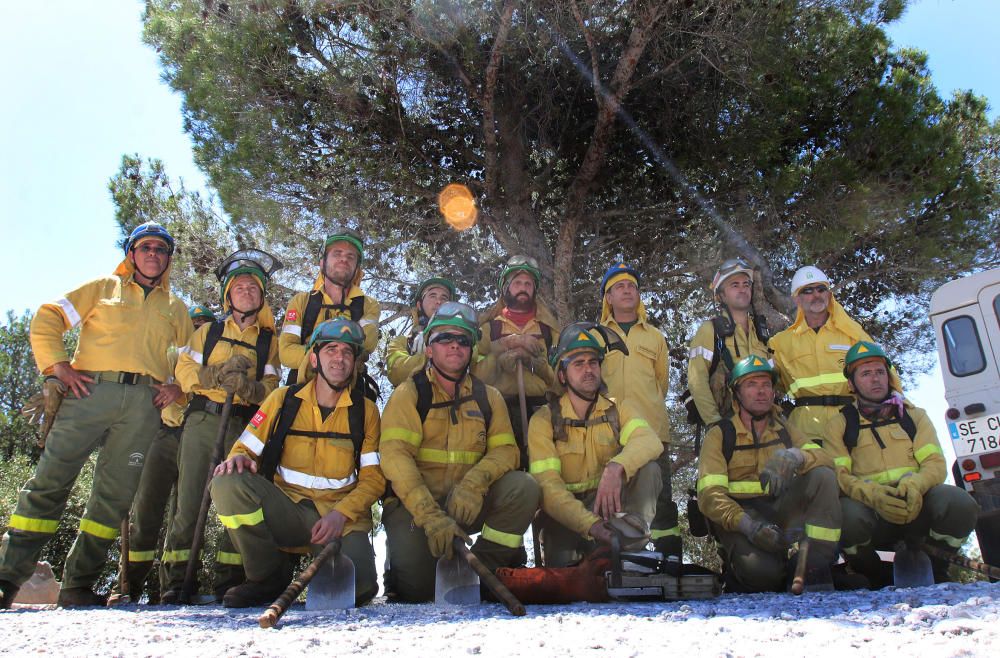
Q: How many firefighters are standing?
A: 9